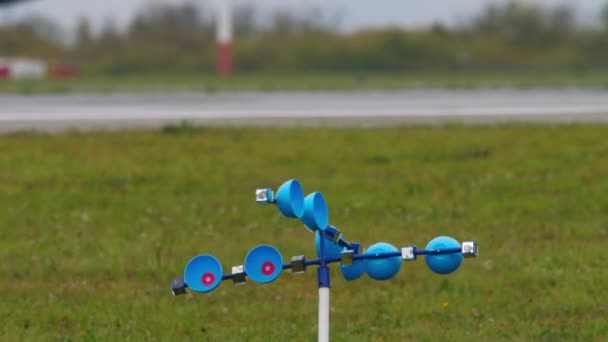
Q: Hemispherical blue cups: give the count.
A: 8